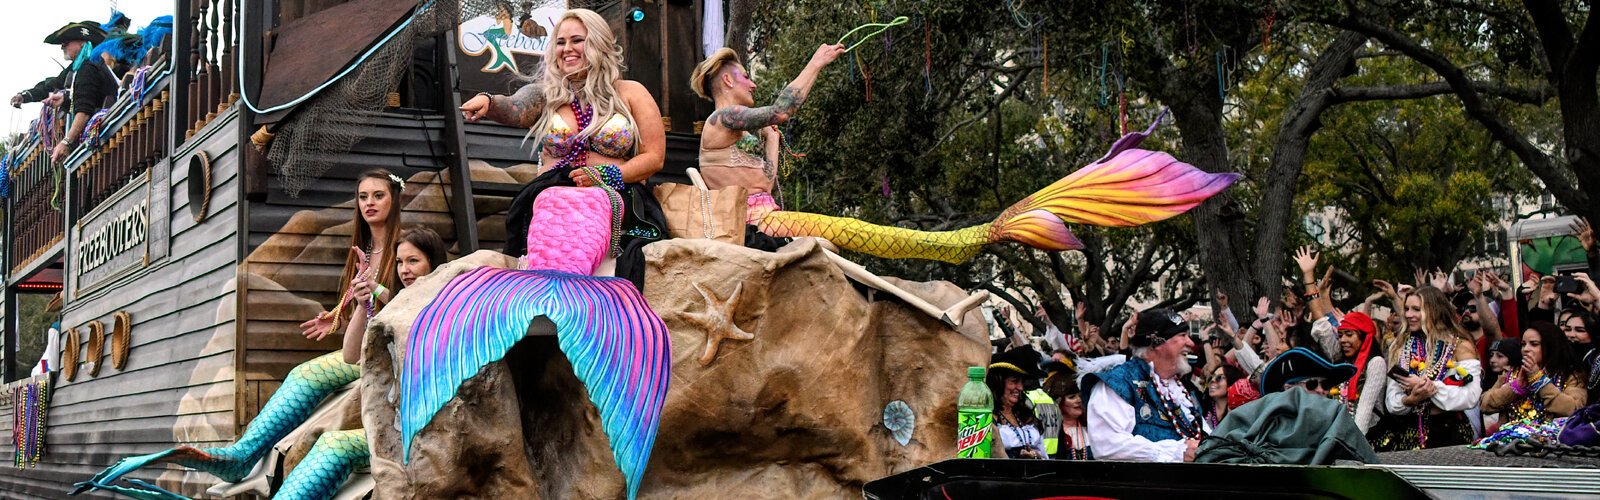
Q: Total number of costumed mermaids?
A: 4